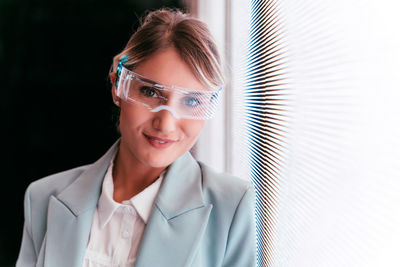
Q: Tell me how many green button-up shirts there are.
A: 0